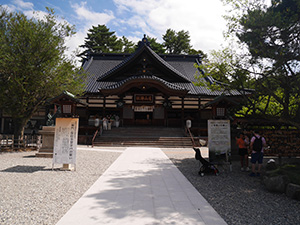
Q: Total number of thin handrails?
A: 2